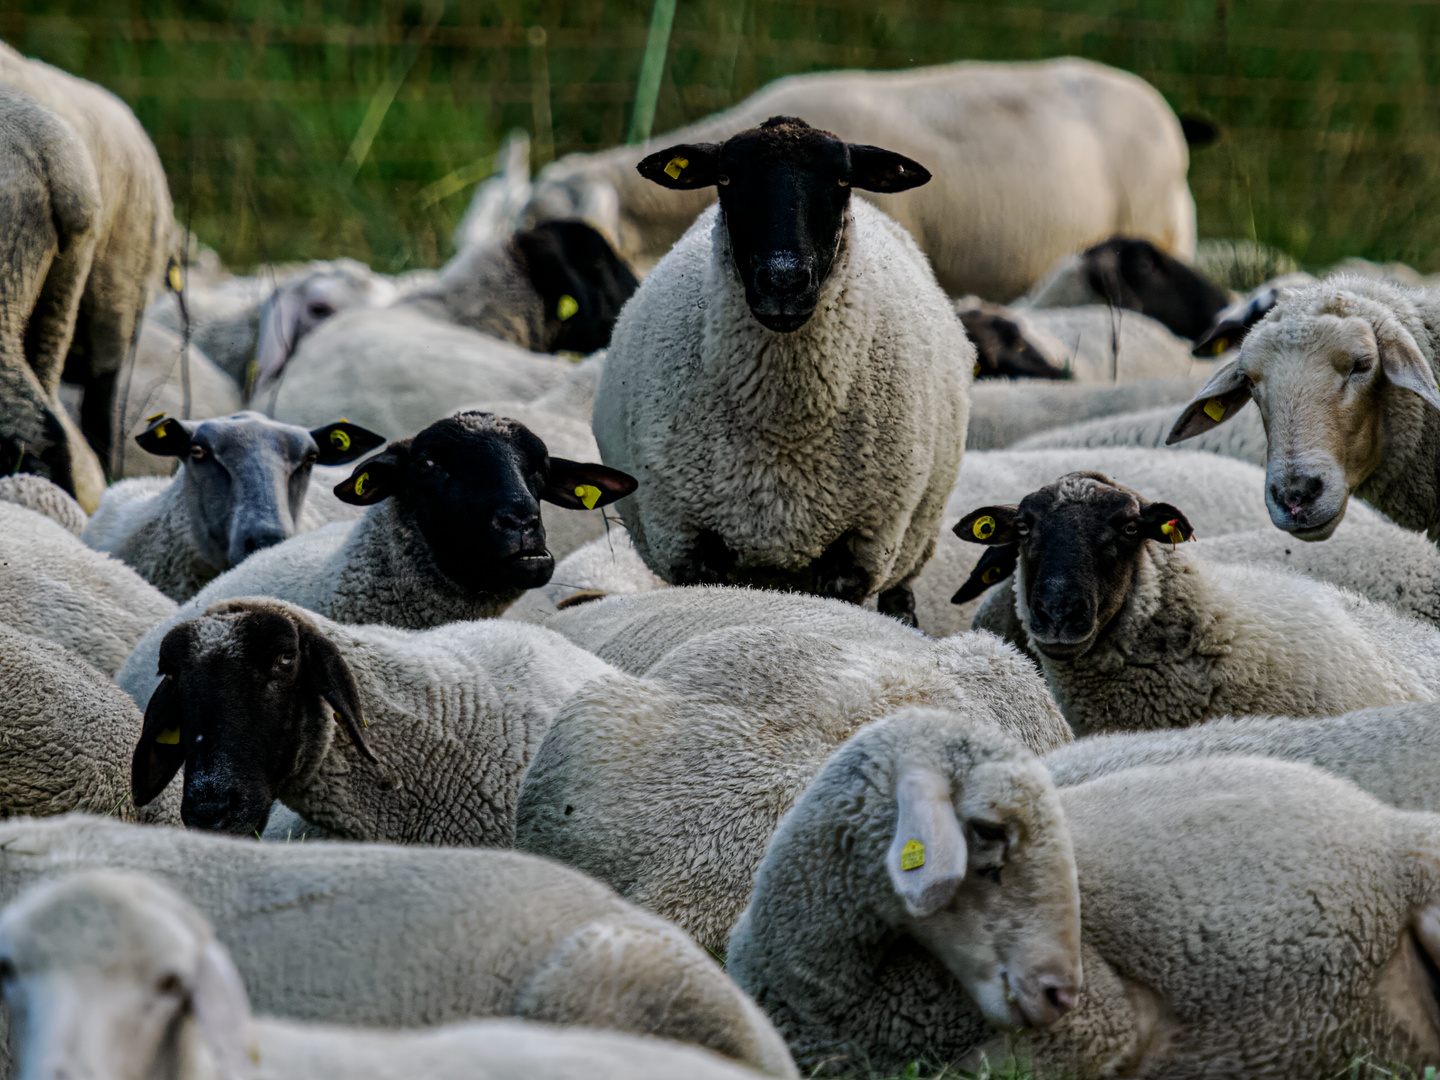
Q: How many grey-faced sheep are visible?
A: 1